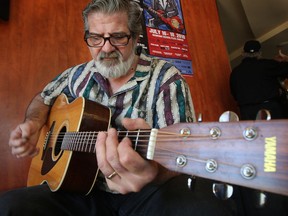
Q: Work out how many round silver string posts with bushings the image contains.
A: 6